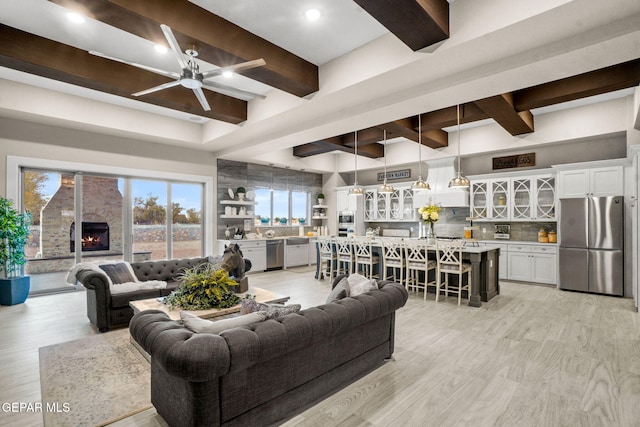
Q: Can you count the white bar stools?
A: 6